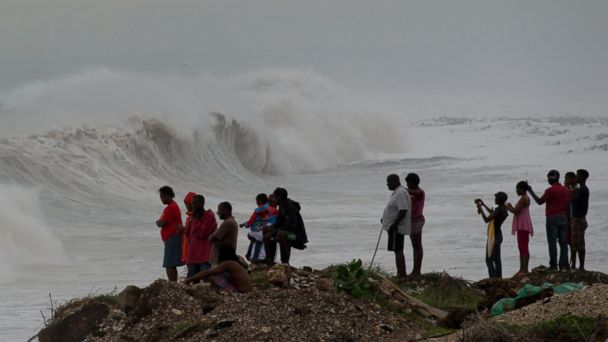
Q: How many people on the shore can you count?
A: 15